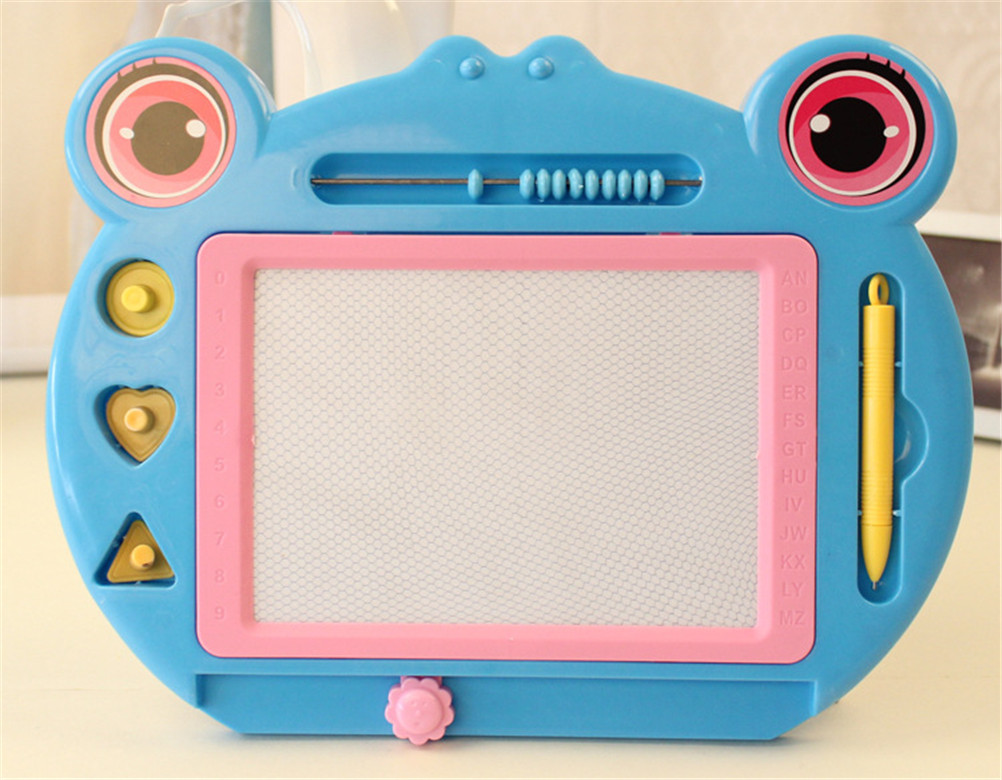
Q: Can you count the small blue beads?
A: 10